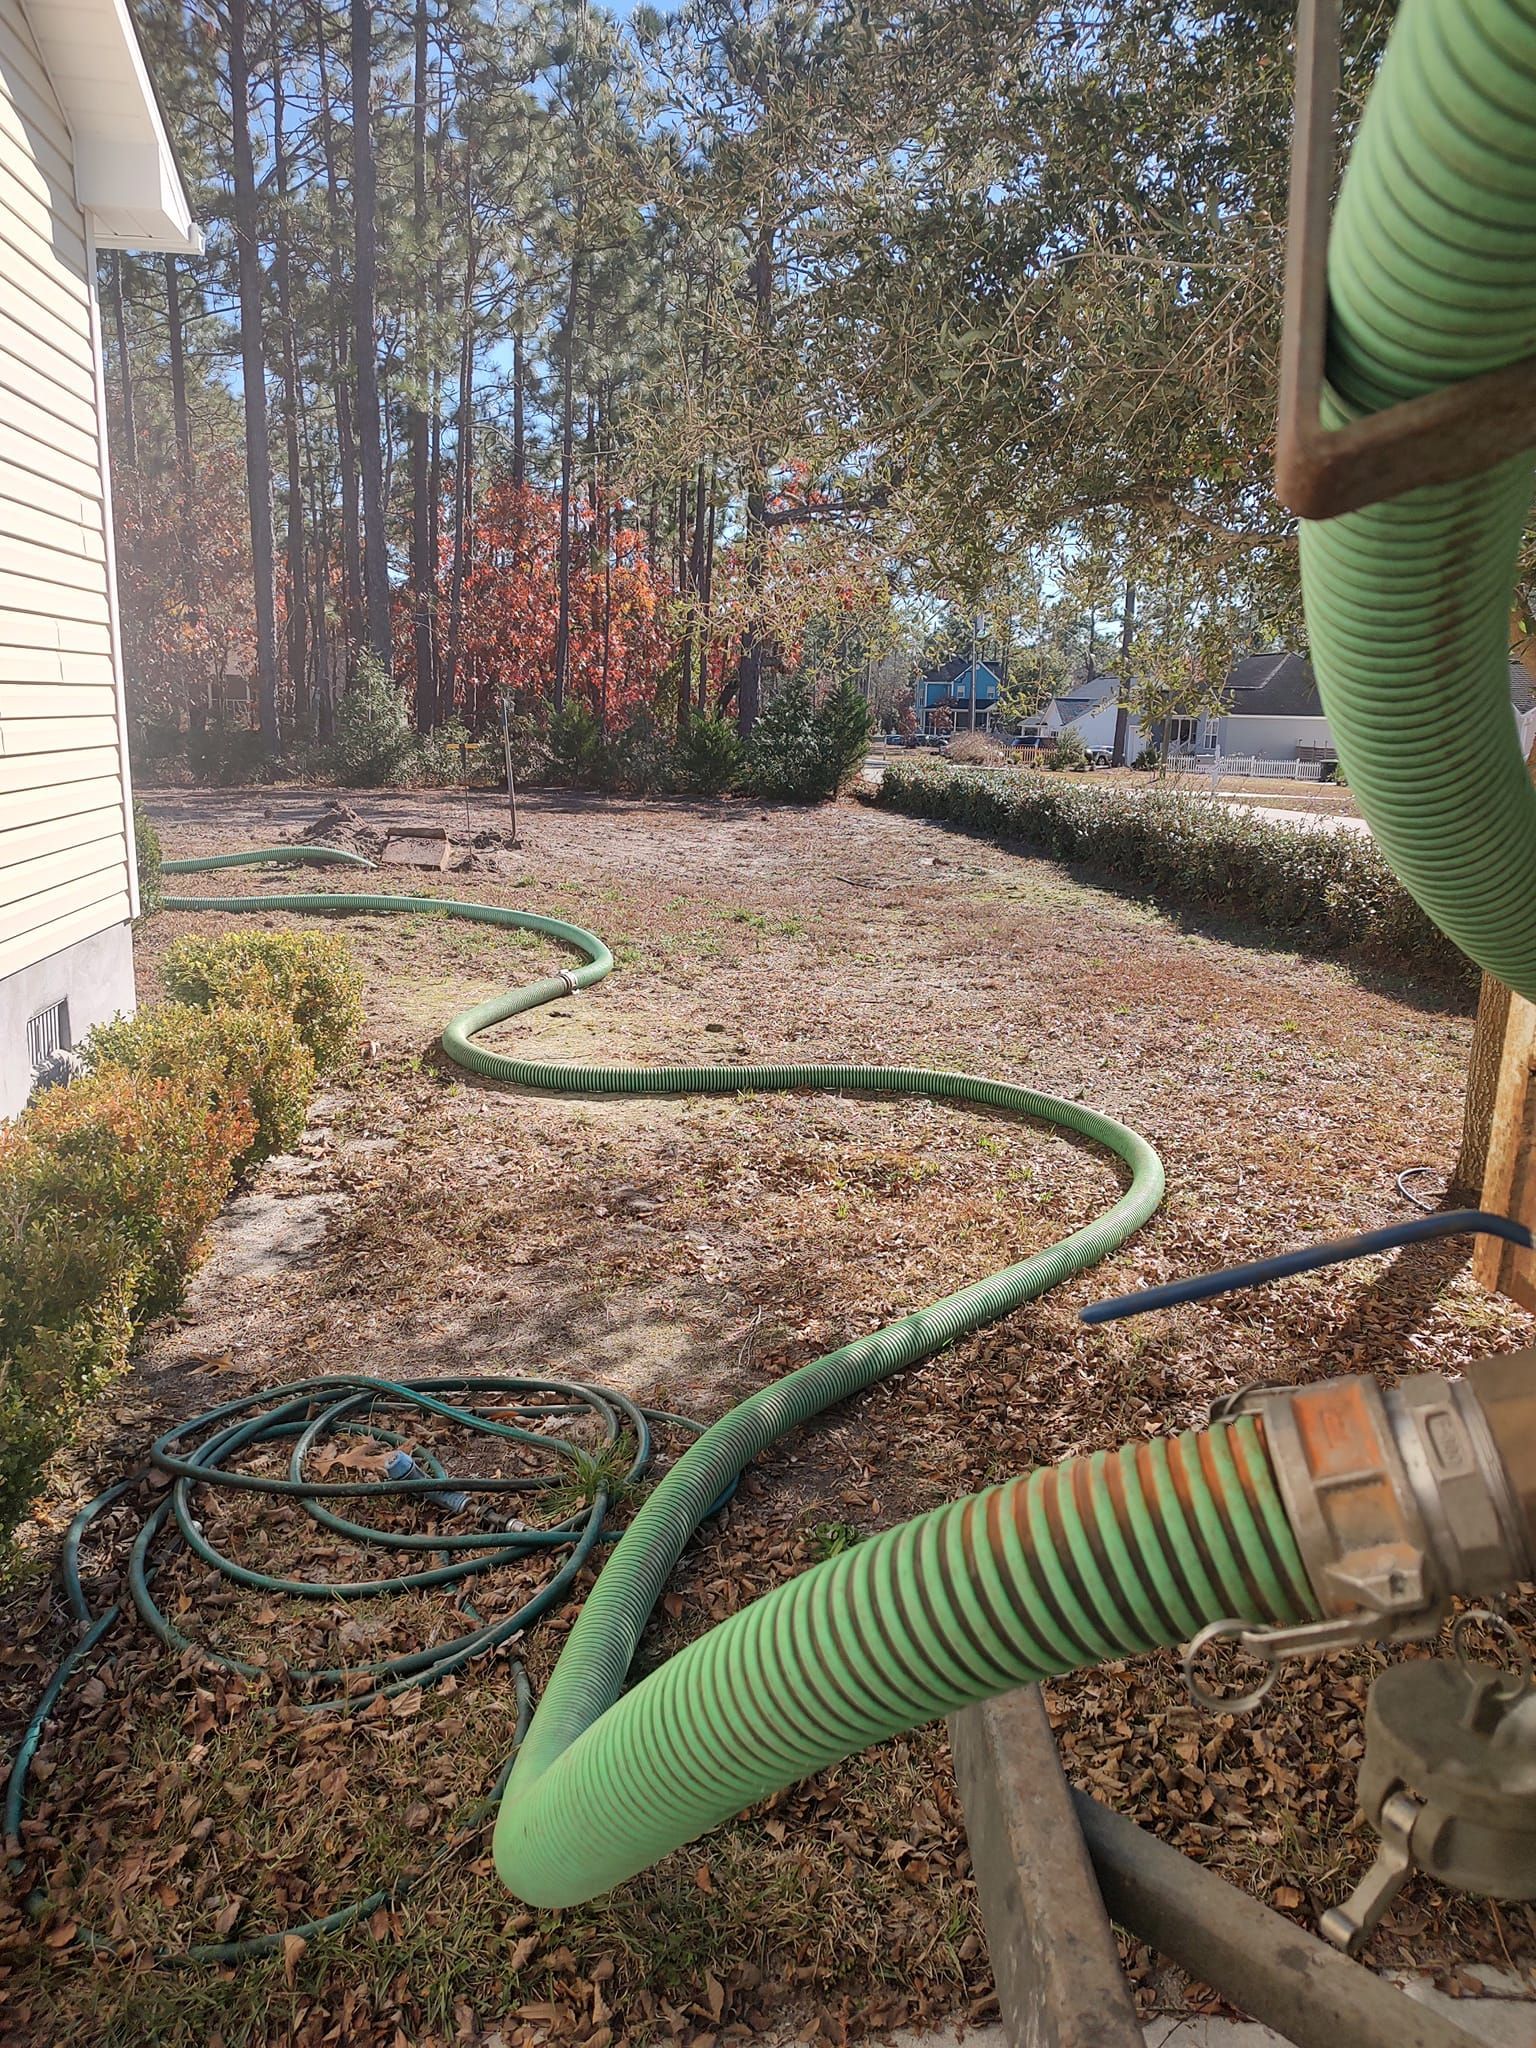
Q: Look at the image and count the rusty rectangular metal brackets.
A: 1